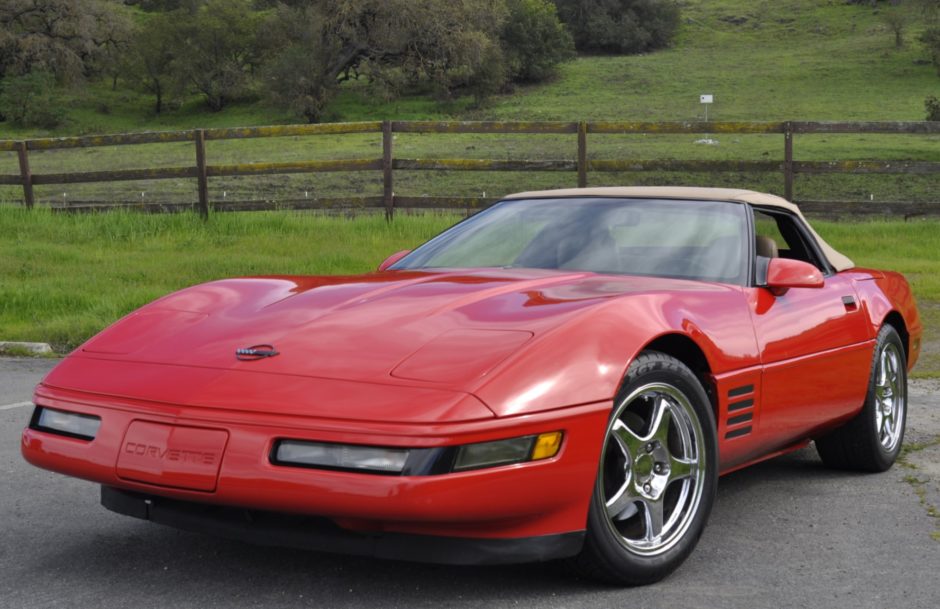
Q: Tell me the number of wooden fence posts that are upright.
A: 5